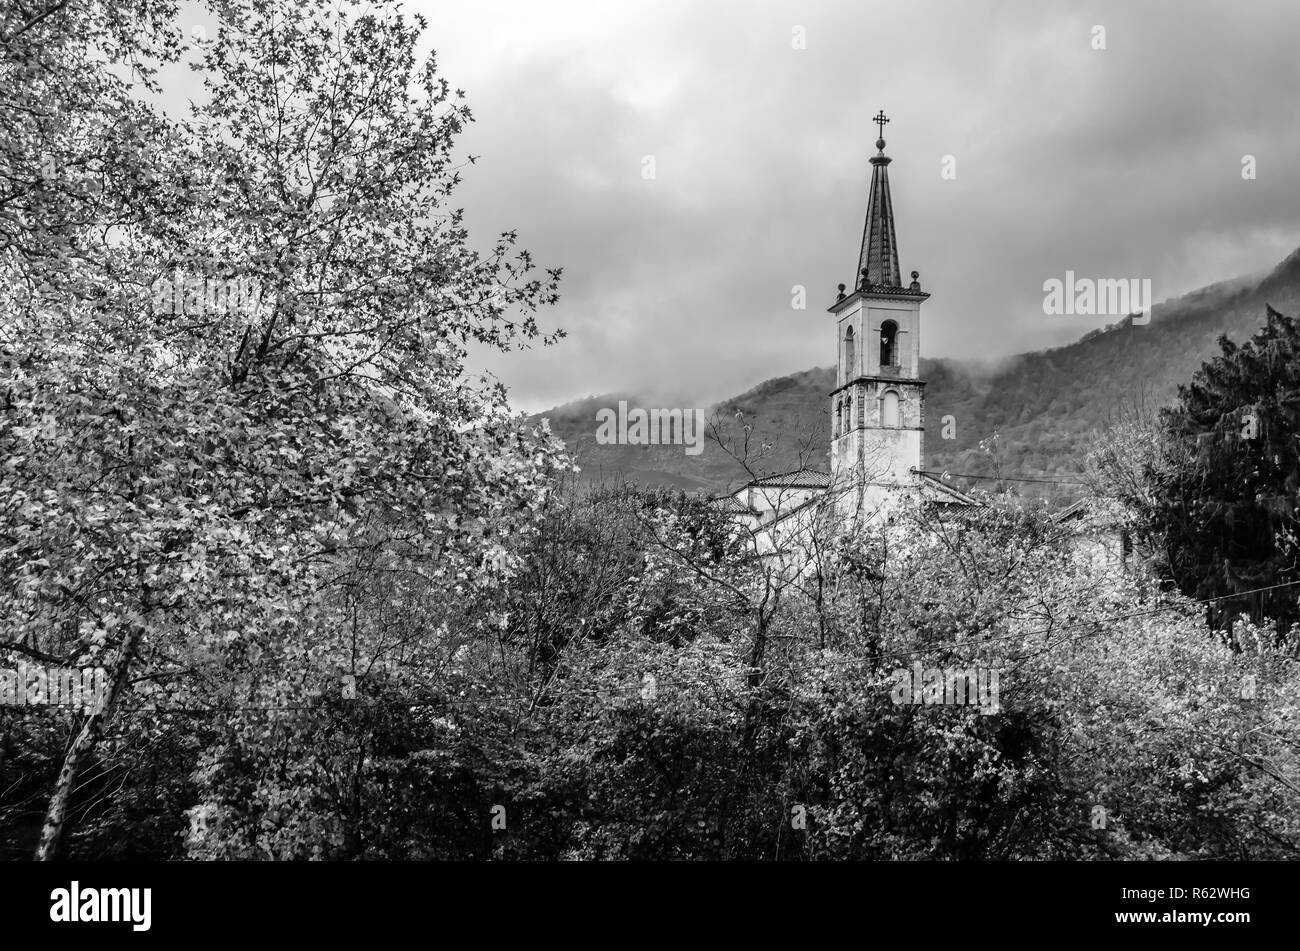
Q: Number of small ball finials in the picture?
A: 3